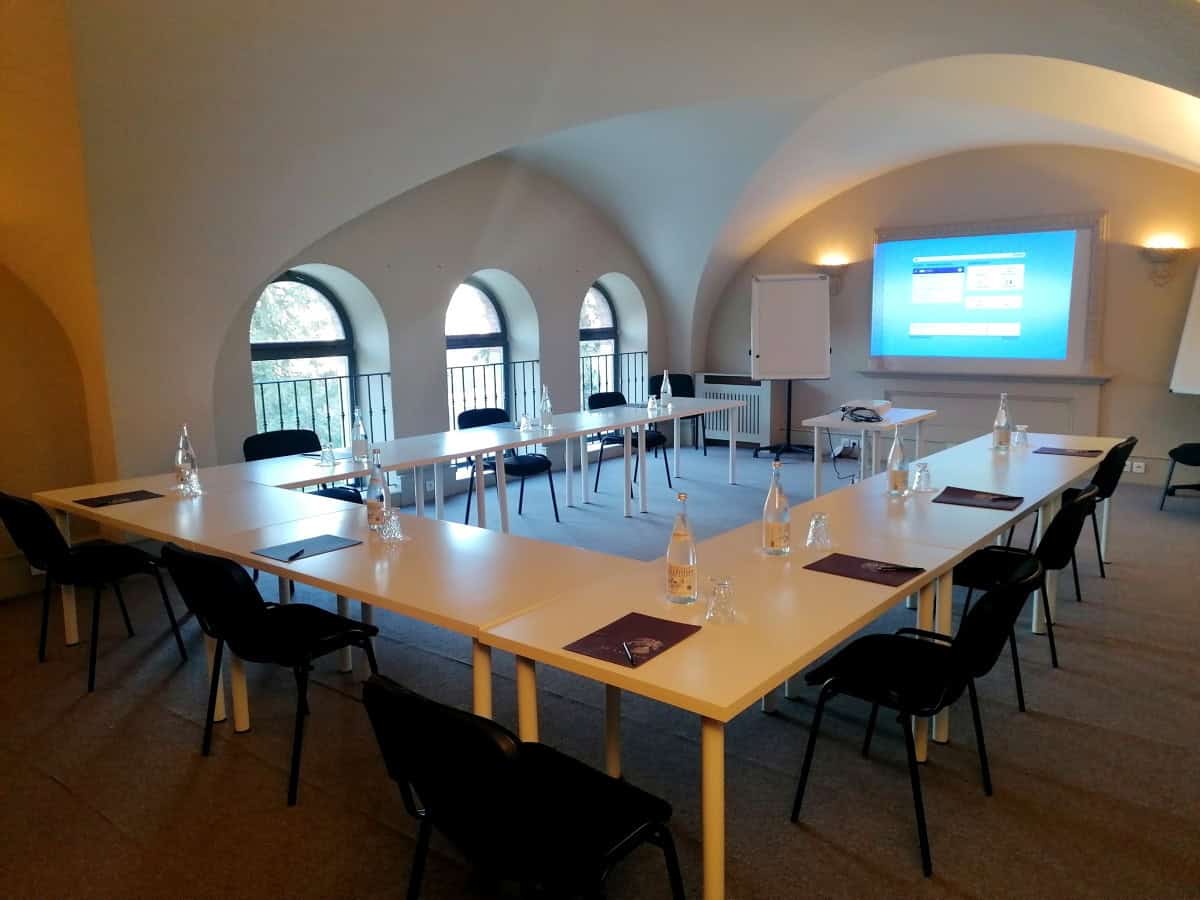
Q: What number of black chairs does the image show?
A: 11